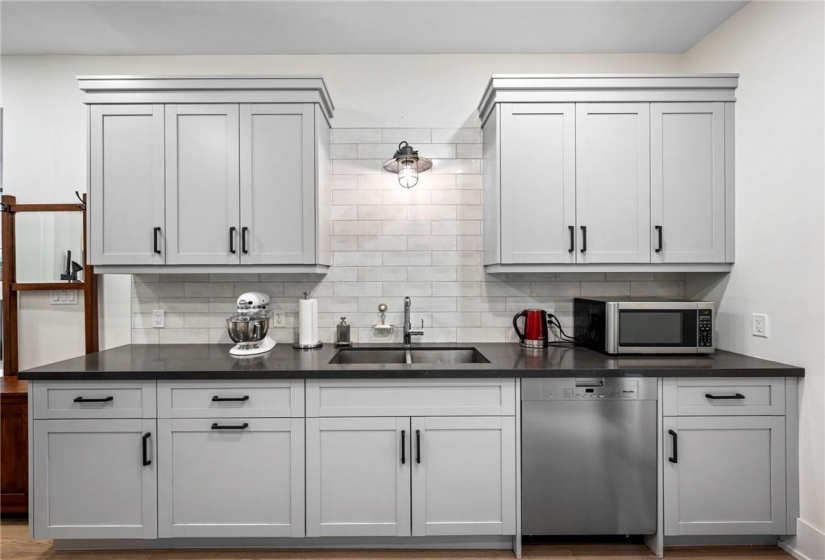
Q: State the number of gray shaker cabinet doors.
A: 11